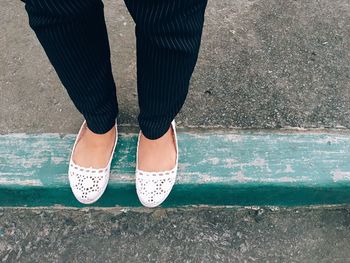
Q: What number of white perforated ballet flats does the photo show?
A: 2